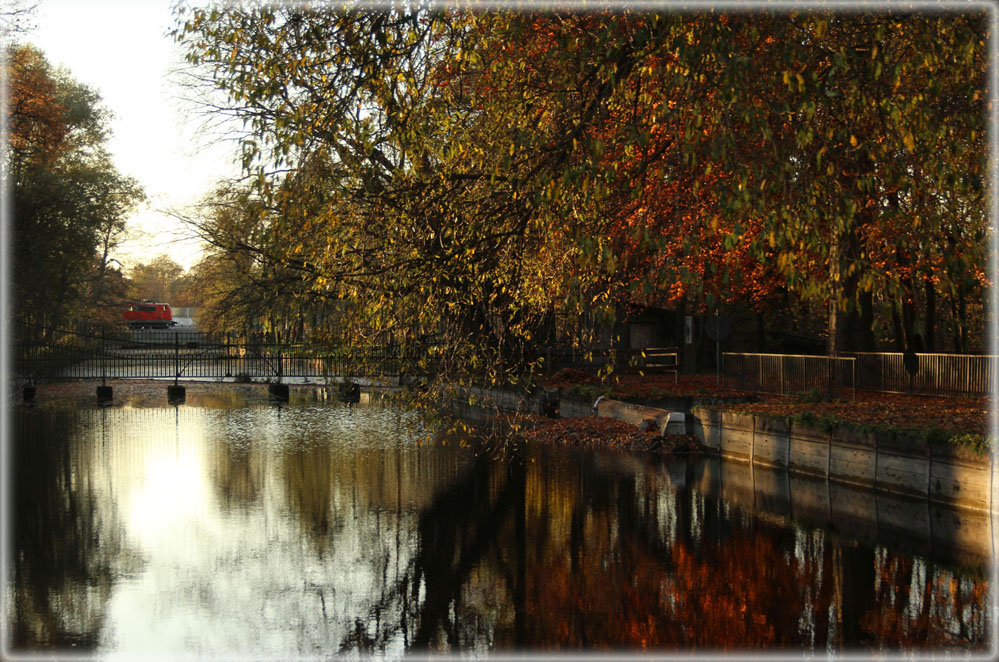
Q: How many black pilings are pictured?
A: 5